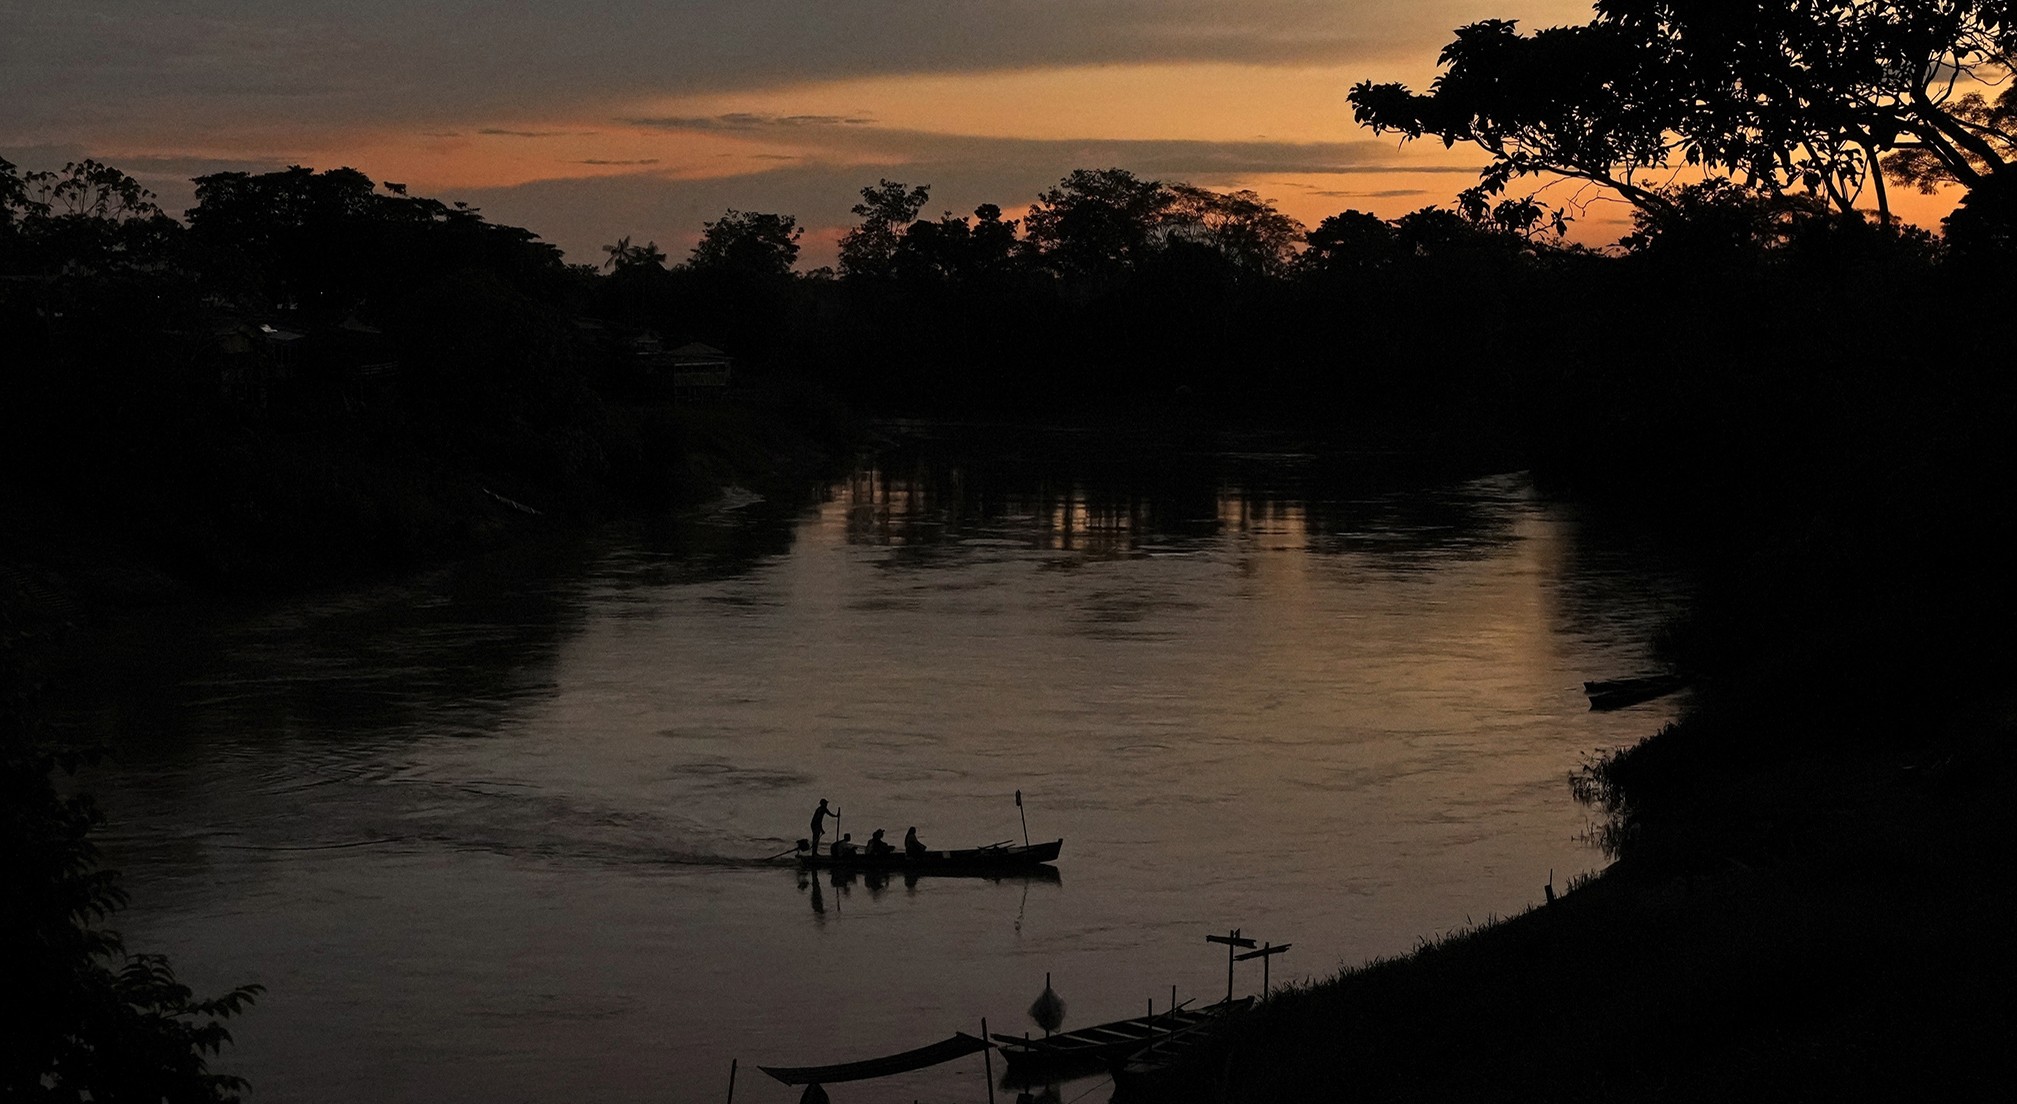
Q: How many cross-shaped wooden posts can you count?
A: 2